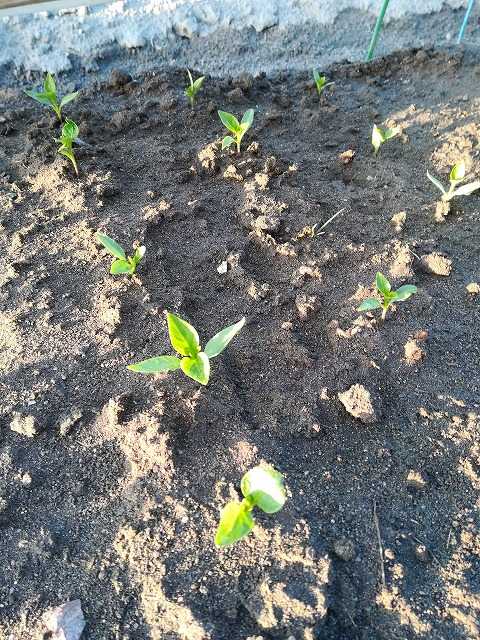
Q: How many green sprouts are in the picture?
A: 11